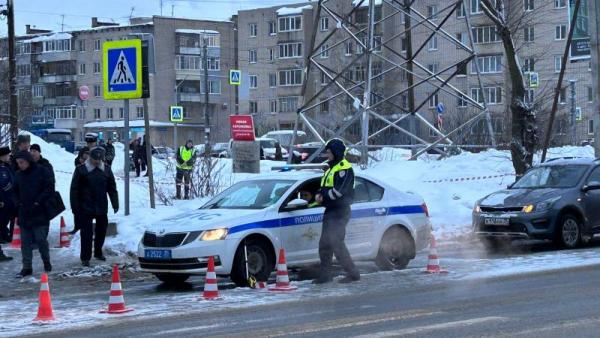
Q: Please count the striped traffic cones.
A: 7